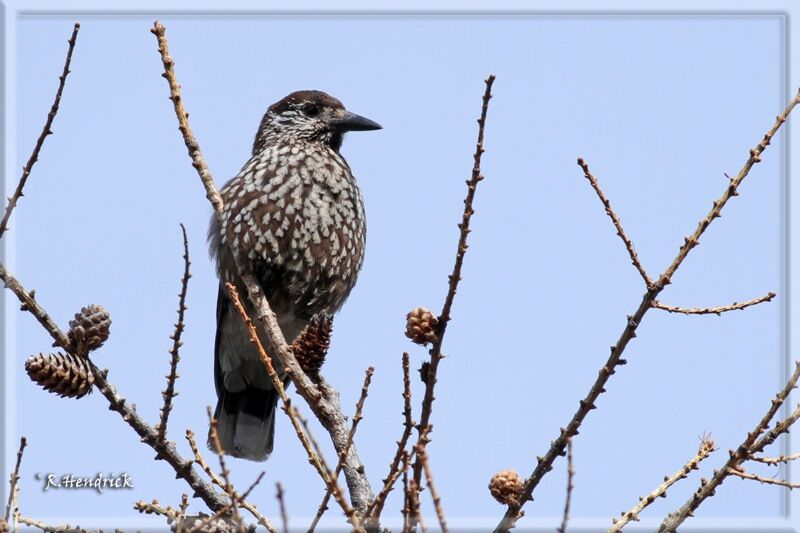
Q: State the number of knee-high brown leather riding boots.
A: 0